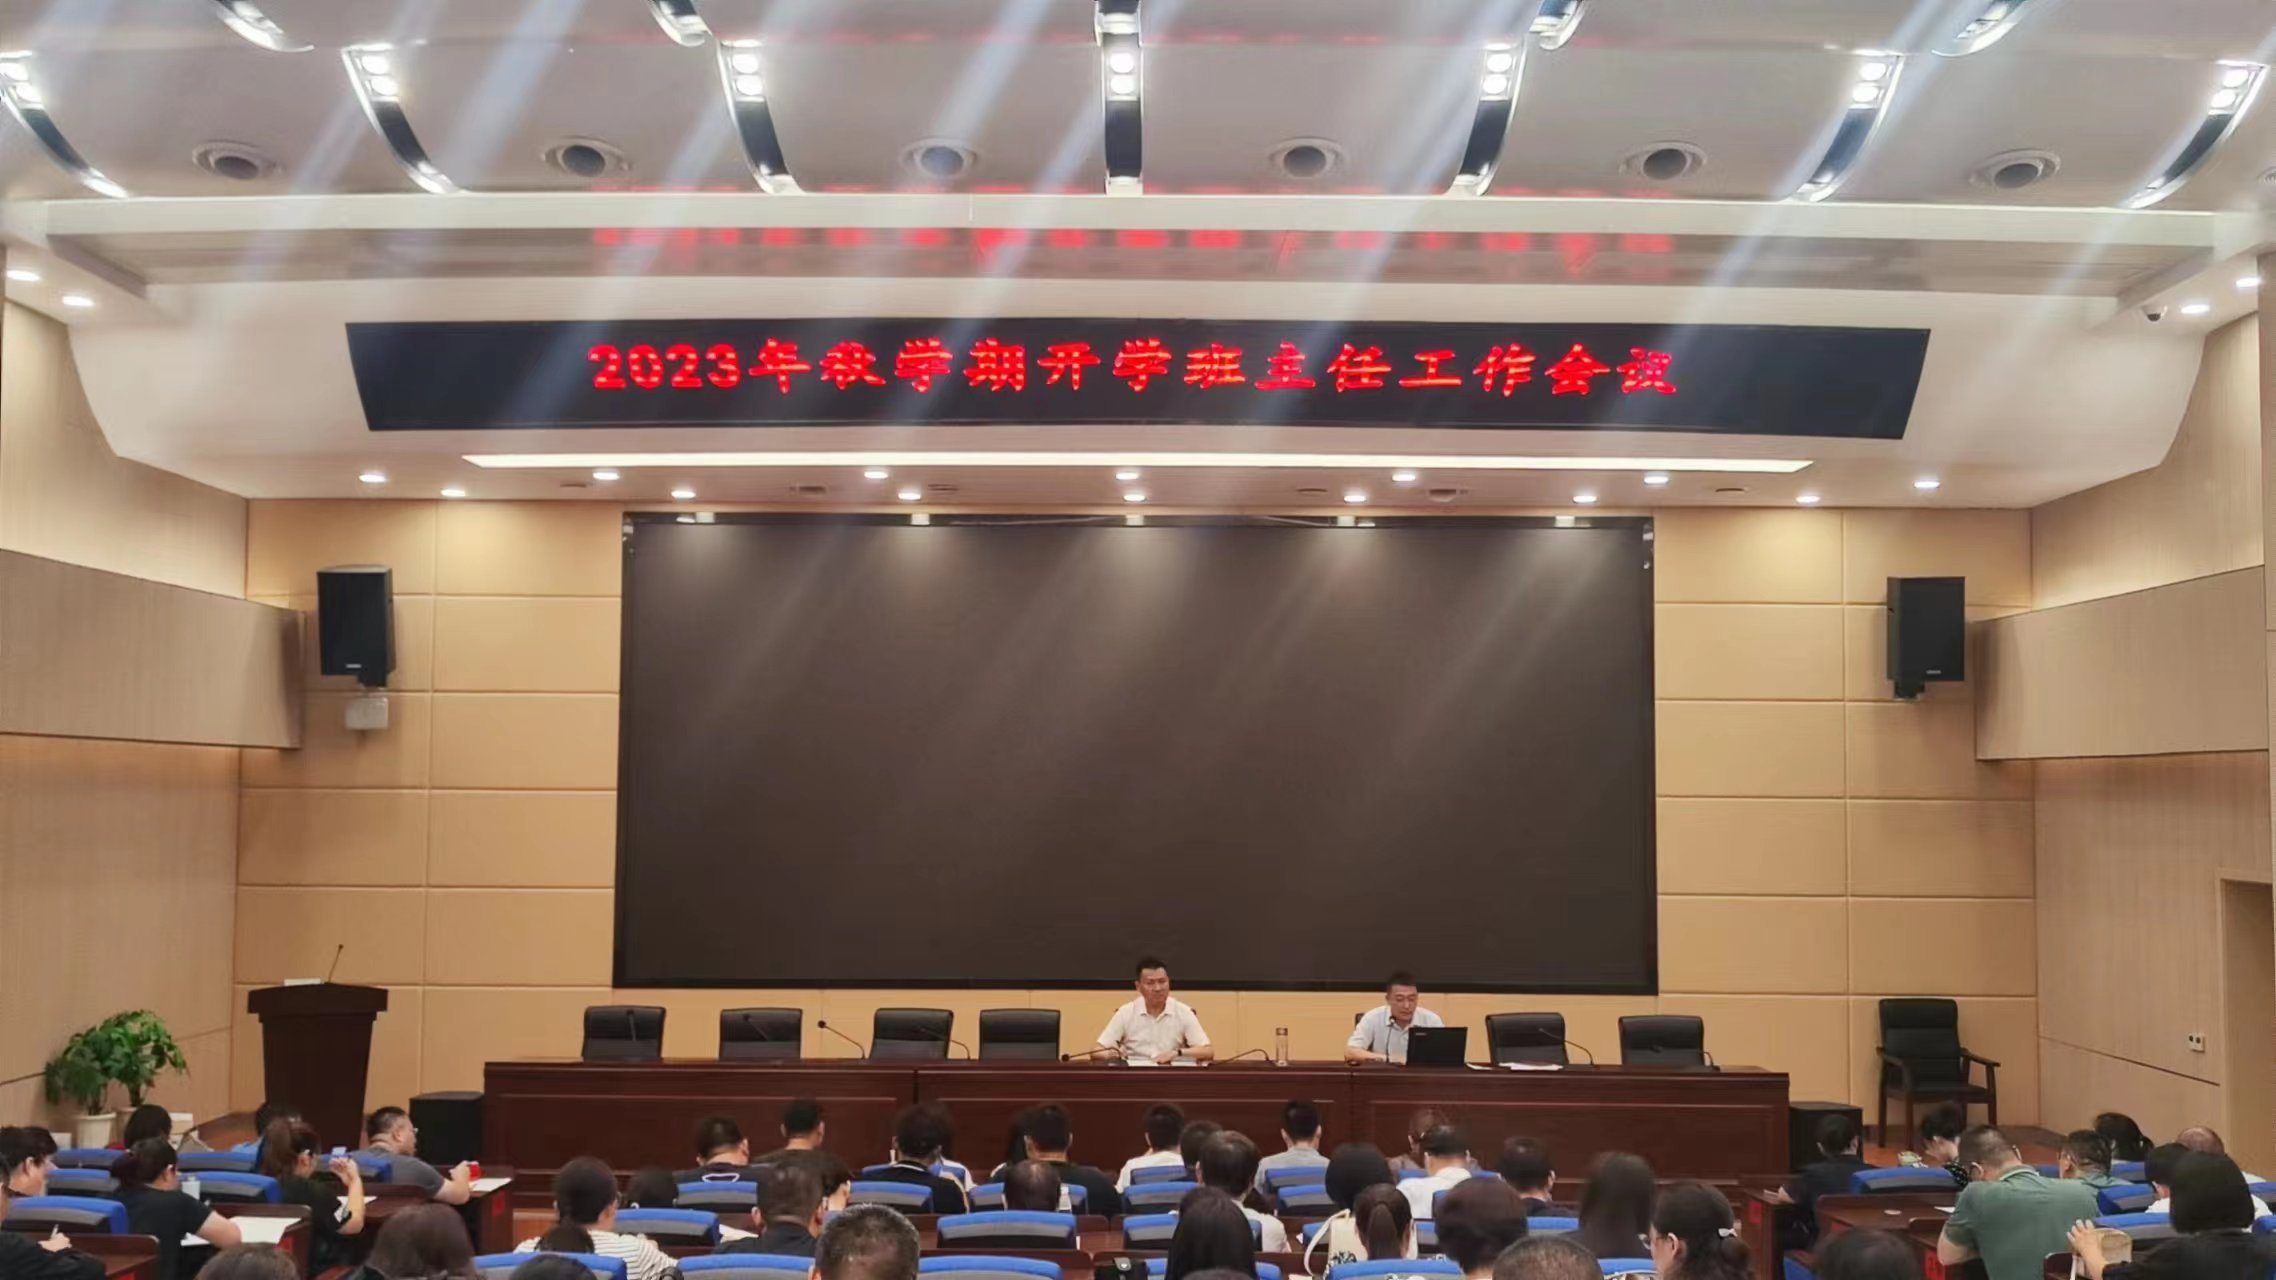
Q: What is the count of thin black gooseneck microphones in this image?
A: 10